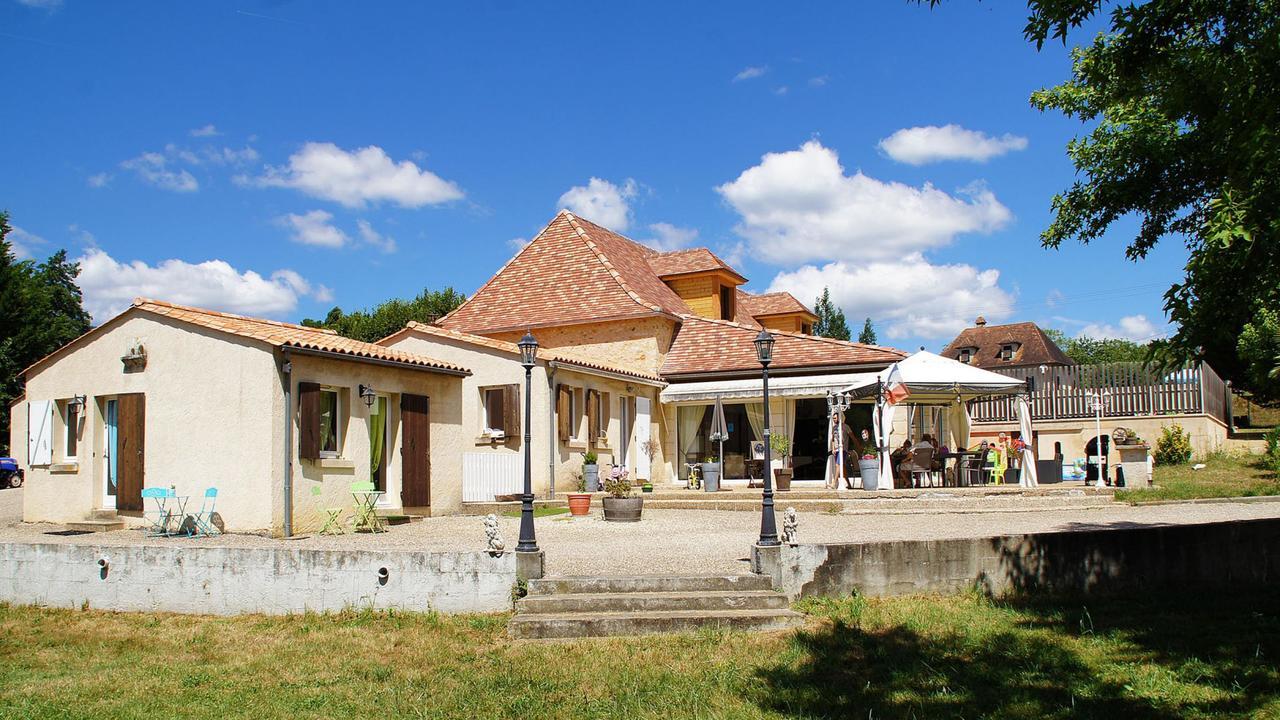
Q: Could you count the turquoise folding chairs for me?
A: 2